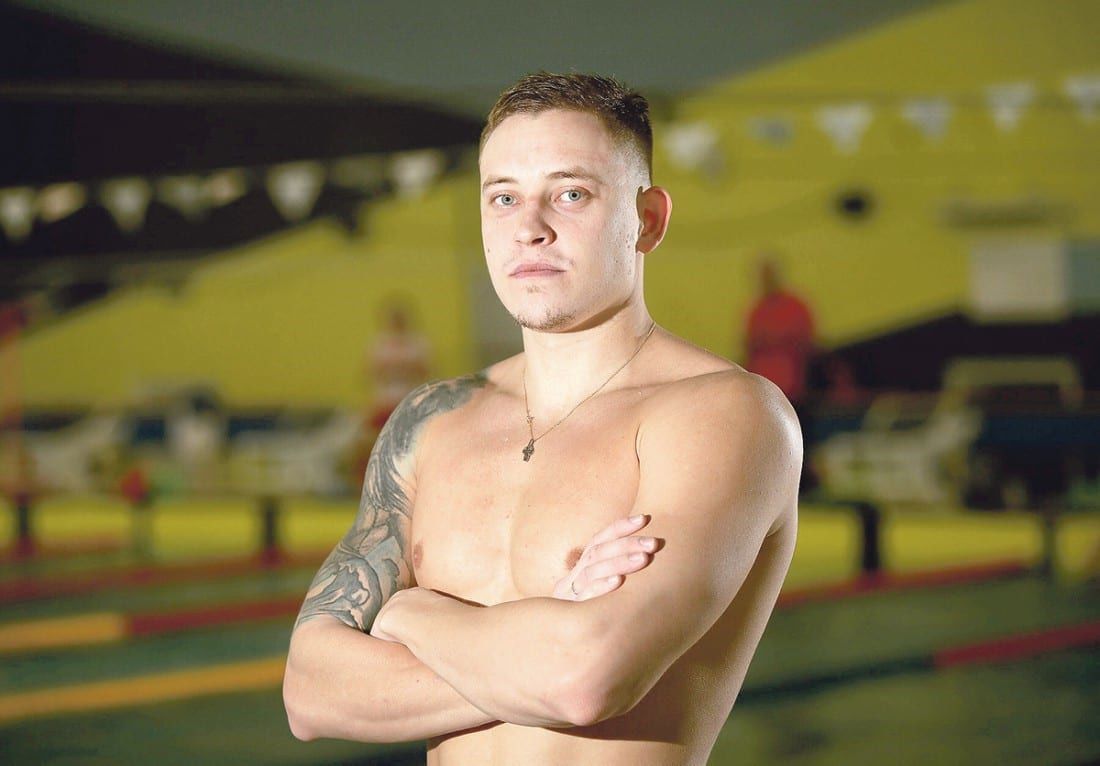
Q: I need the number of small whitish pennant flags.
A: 14